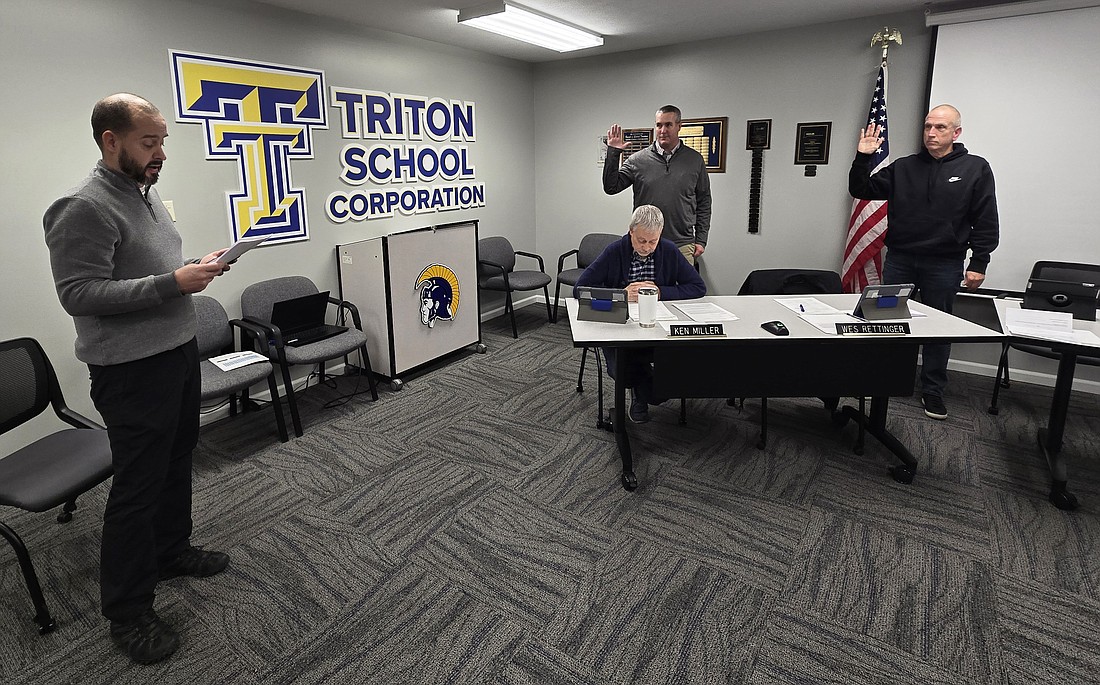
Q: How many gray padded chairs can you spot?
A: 4